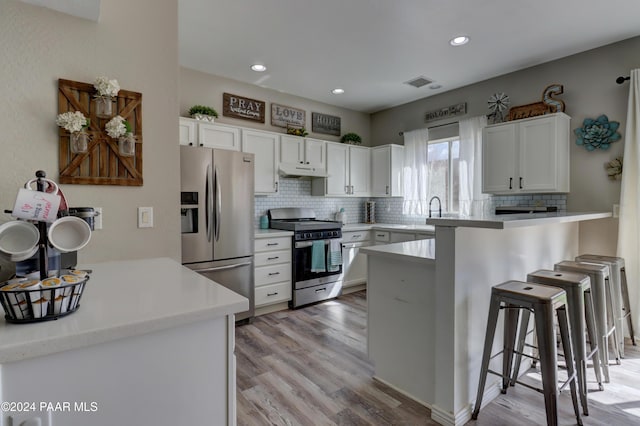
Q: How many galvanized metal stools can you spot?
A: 4